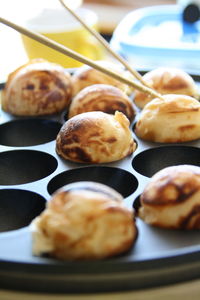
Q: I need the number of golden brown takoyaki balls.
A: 8